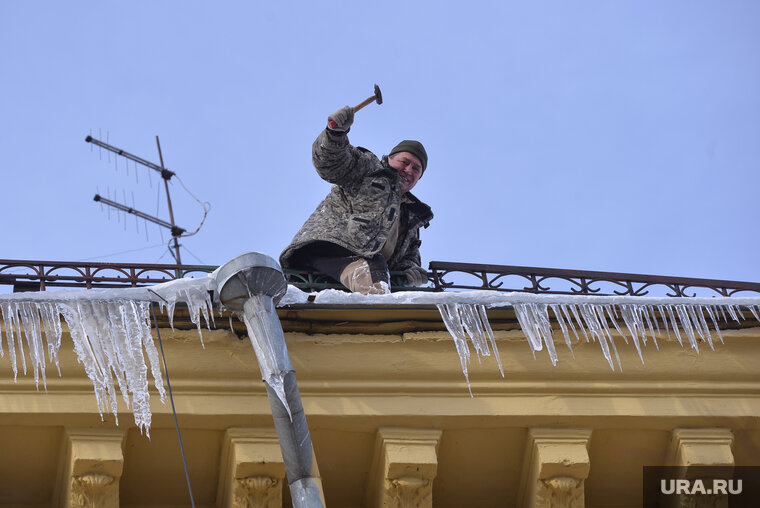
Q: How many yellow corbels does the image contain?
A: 5